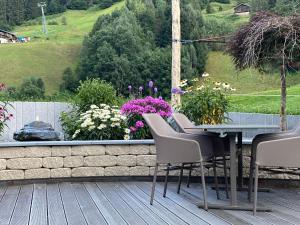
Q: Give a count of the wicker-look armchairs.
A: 3